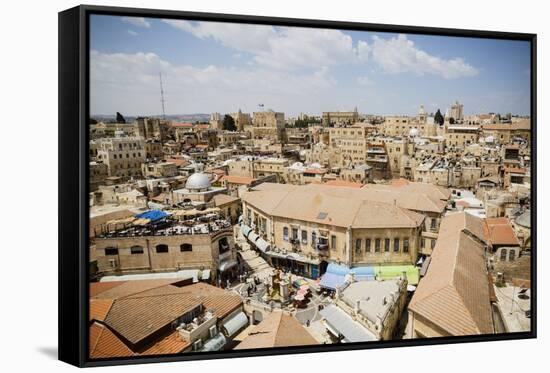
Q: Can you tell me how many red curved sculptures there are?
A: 0